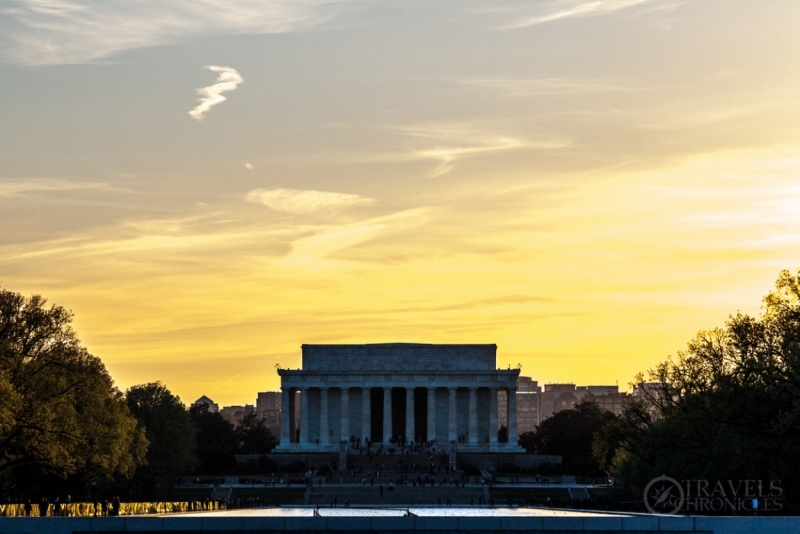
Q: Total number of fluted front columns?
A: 12